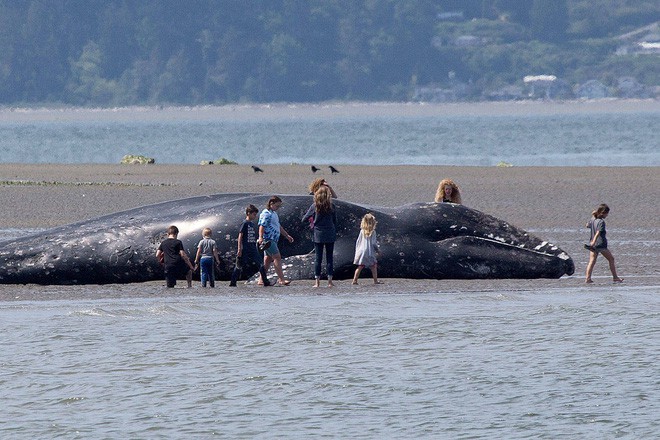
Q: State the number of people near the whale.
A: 9